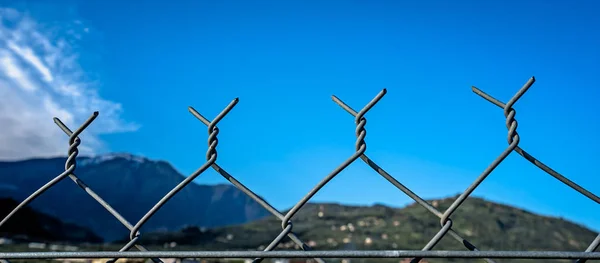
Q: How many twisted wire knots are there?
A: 4